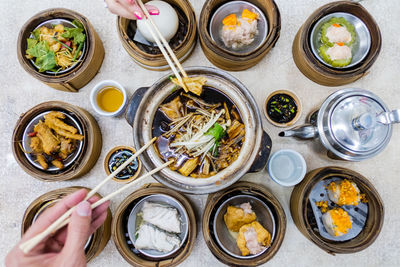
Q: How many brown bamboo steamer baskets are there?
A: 9